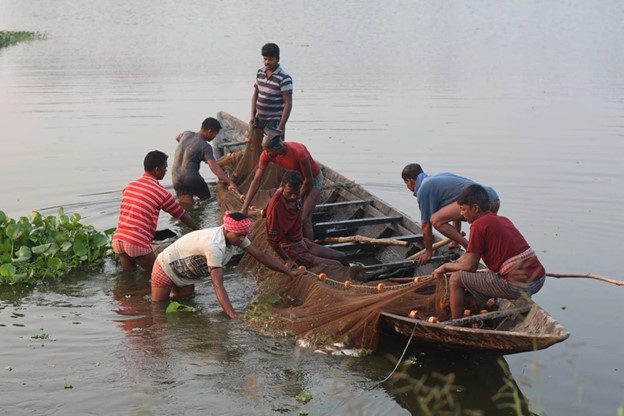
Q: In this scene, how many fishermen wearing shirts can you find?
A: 8